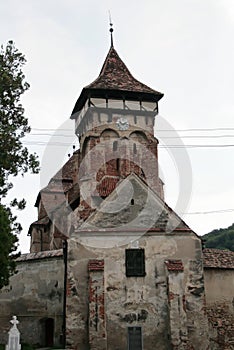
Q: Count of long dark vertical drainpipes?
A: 1